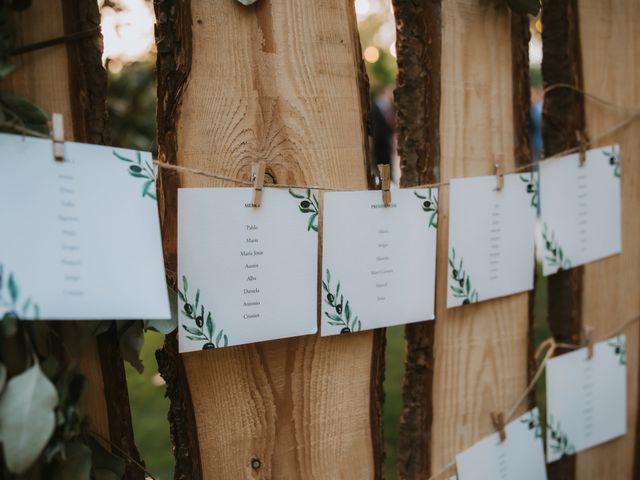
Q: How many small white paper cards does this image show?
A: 7